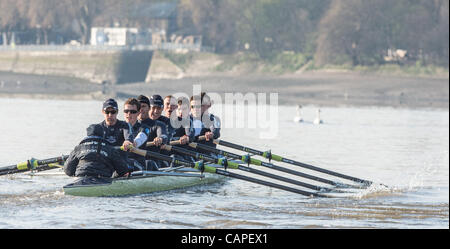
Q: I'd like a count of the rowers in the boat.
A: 8